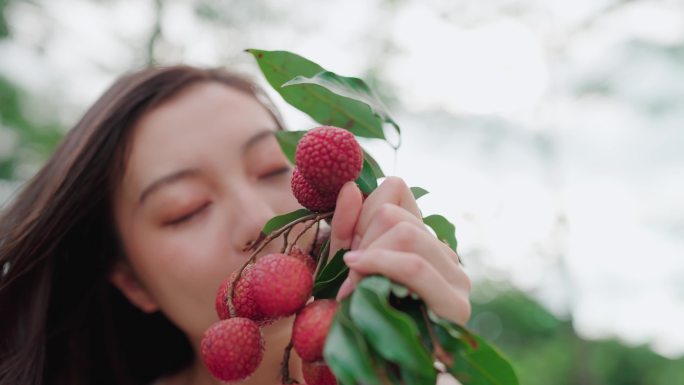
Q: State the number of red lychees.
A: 8